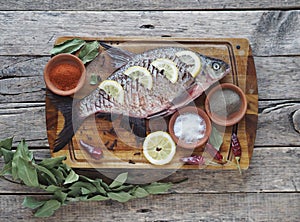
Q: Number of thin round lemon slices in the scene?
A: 5